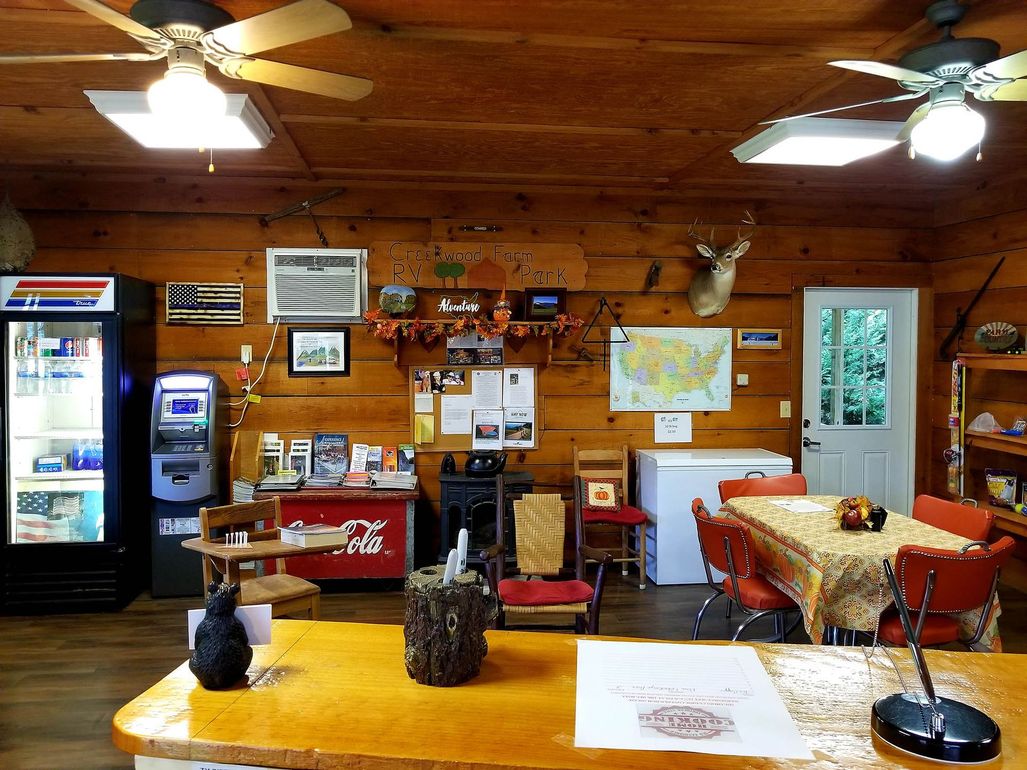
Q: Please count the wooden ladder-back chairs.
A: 1